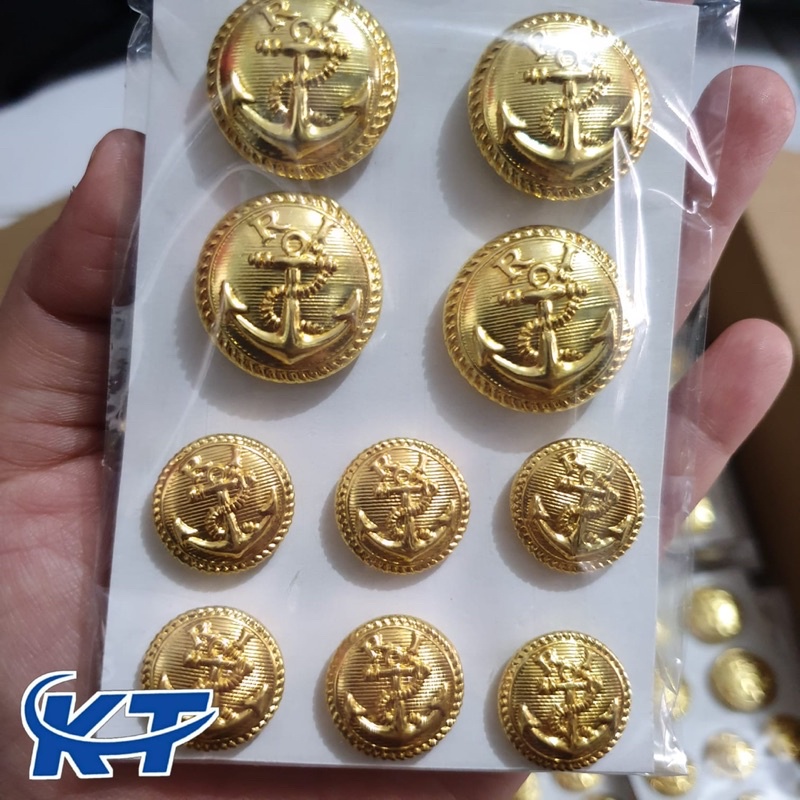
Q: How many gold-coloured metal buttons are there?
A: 10